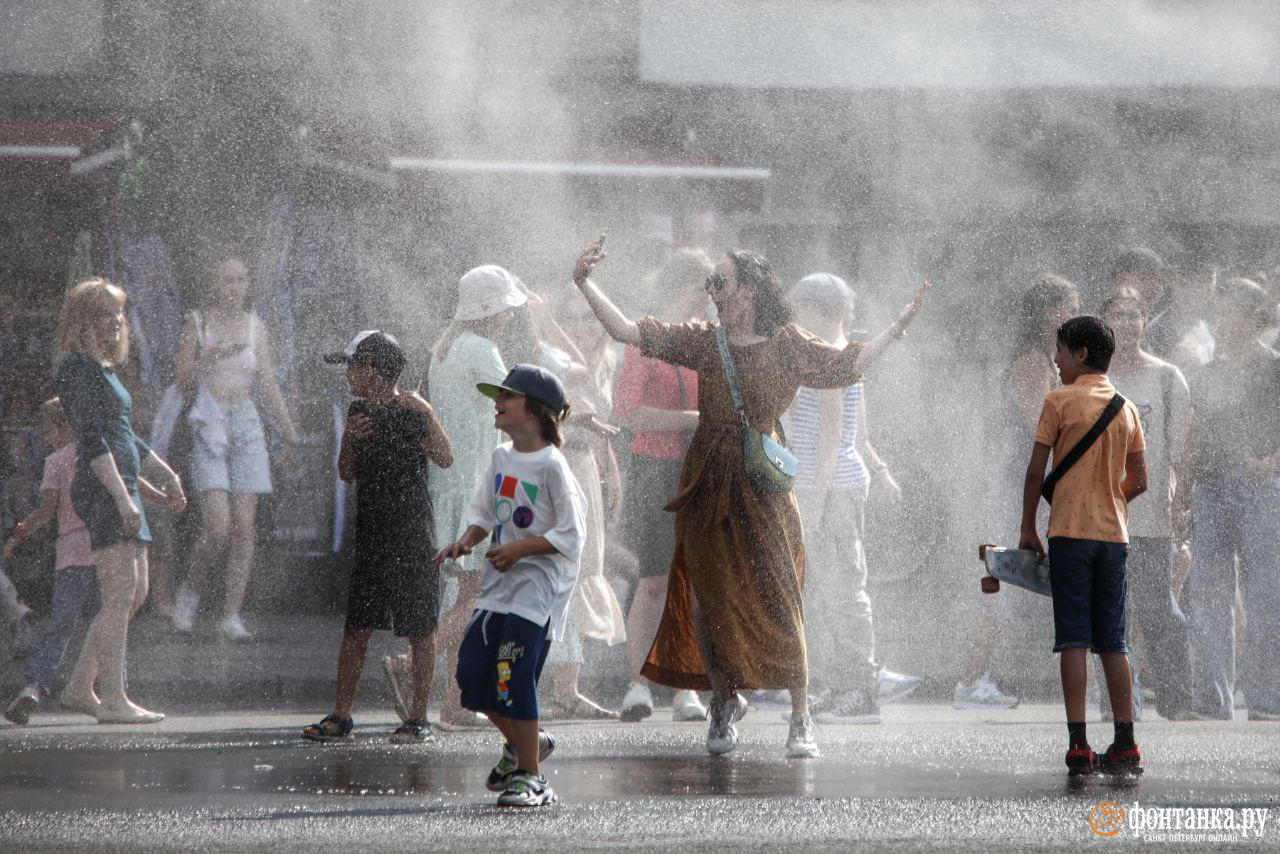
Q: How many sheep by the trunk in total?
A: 0